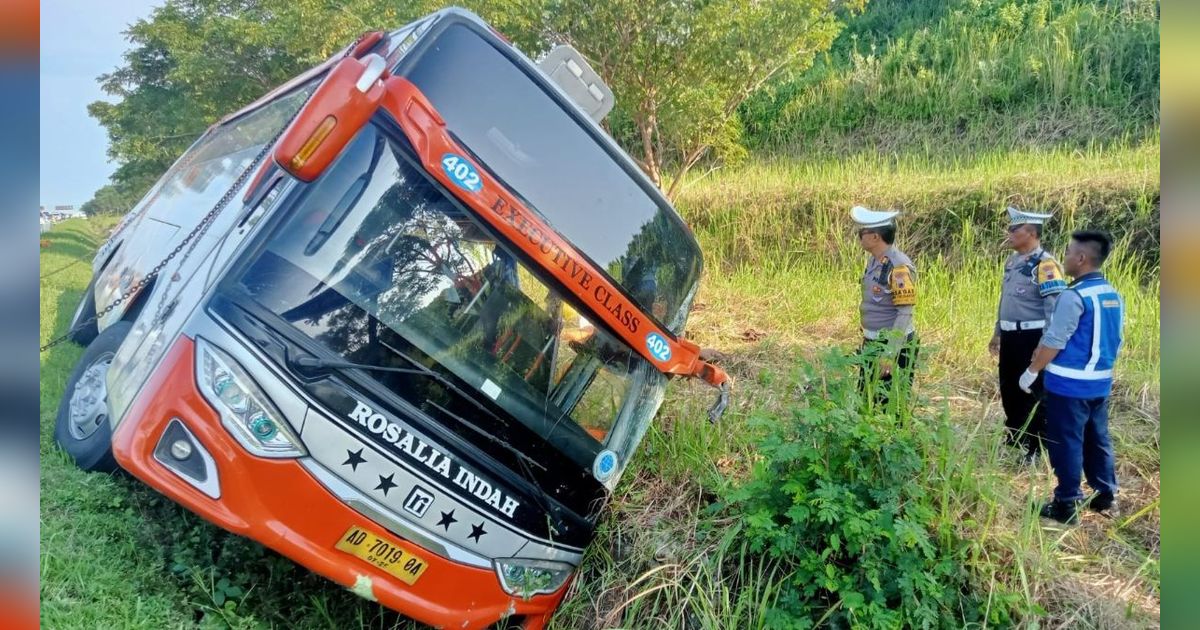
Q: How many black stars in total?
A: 4